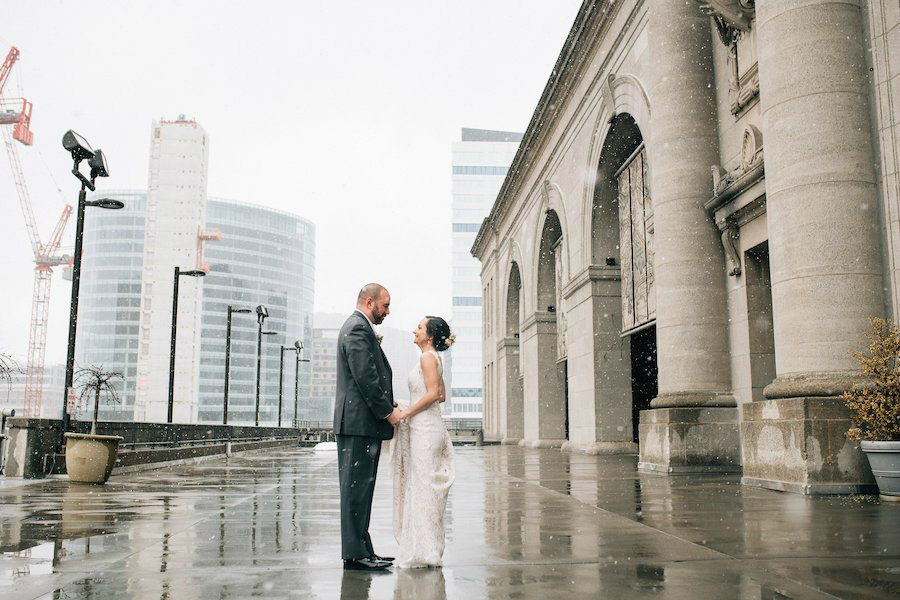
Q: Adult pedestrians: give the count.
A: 2